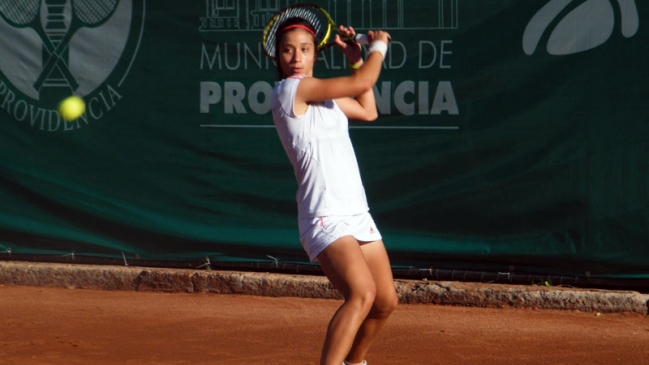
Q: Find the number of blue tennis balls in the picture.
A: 0